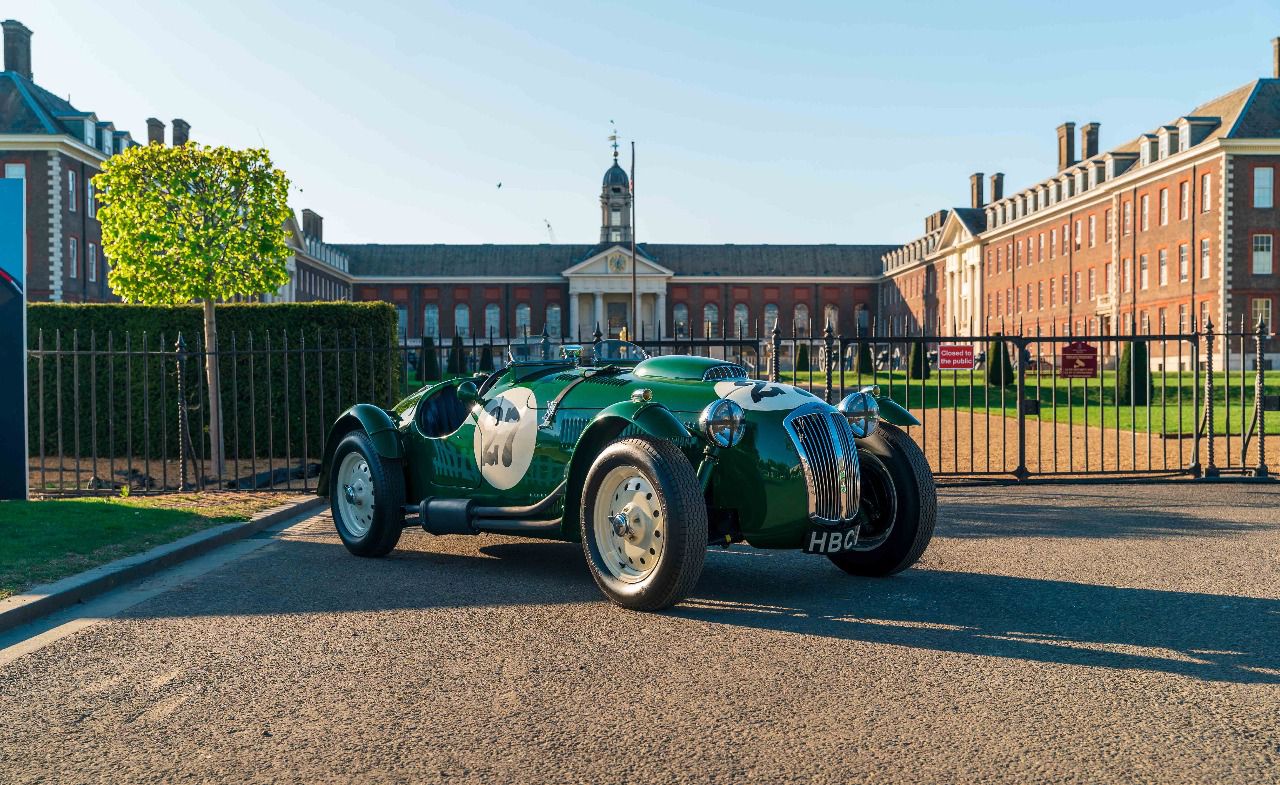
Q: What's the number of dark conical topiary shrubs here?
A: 8